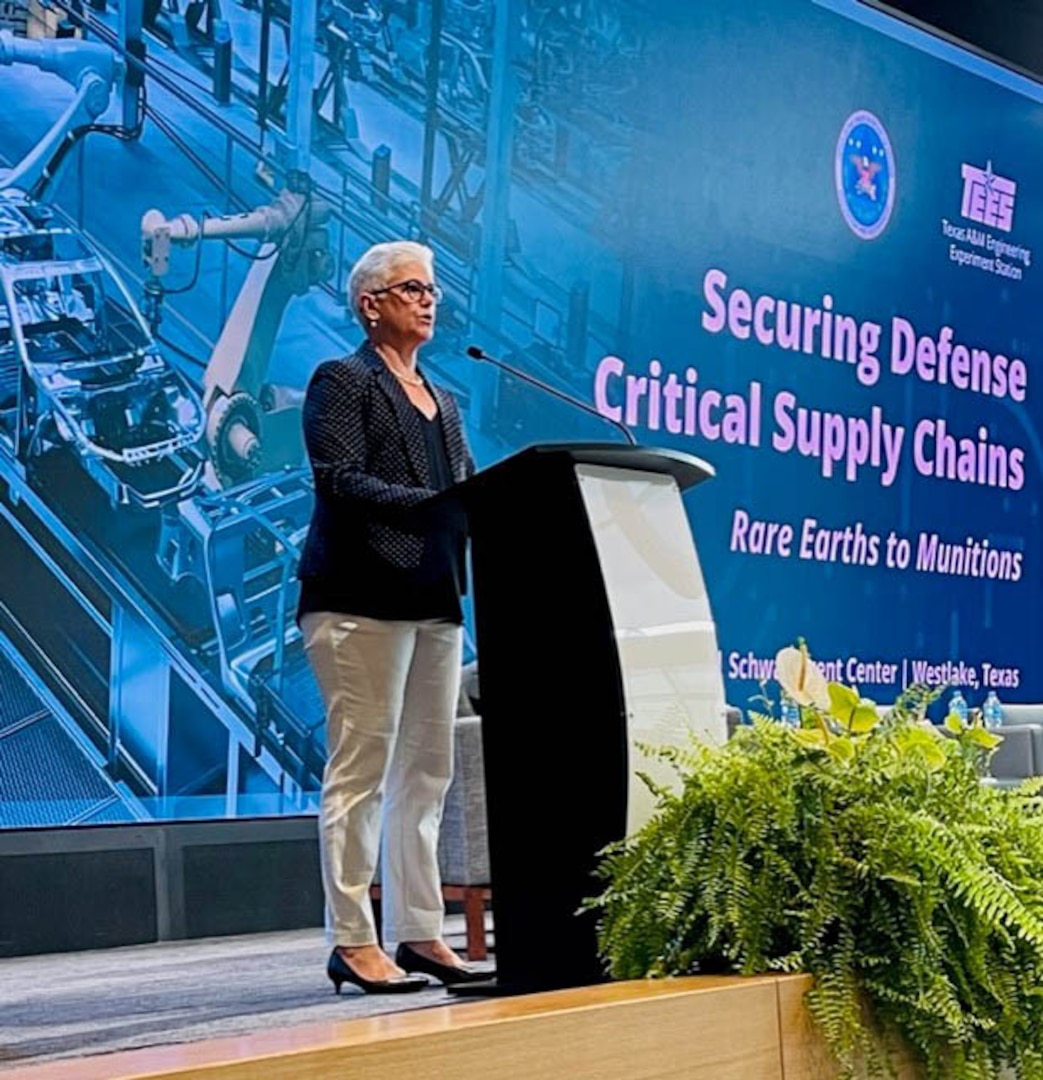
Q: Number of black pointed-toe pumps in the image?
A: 2